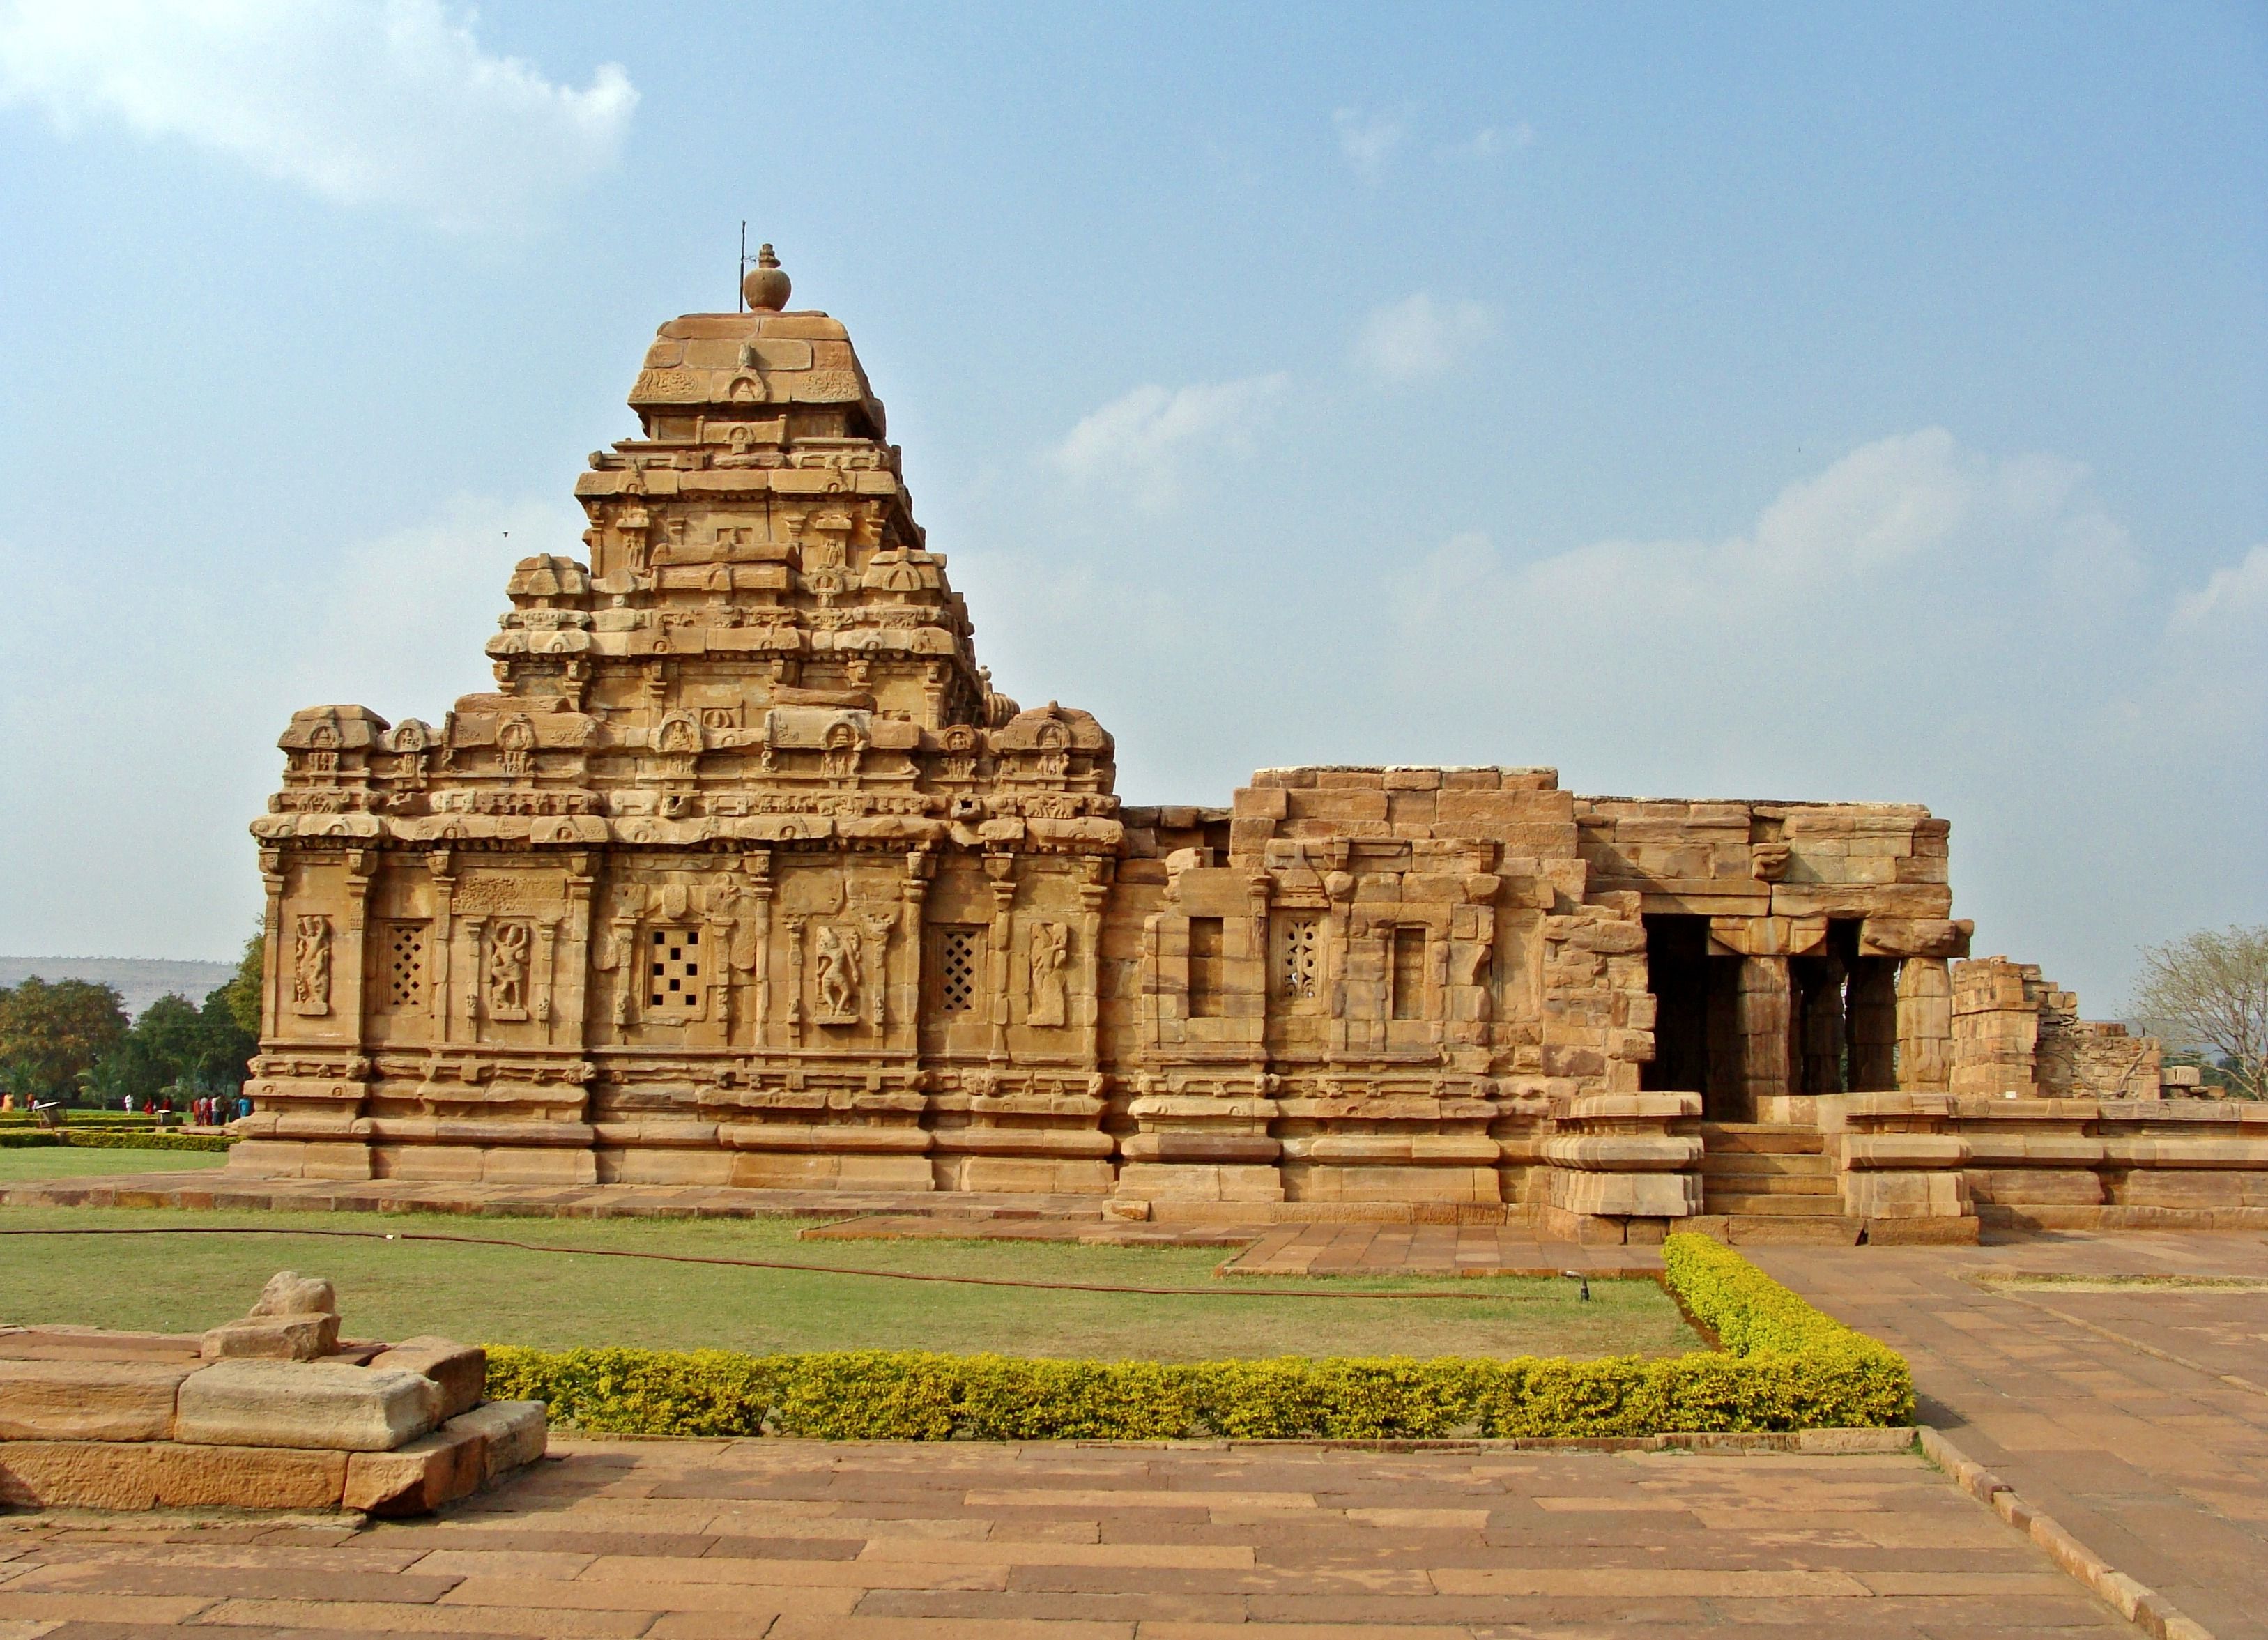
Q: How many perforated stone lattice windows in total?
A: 4